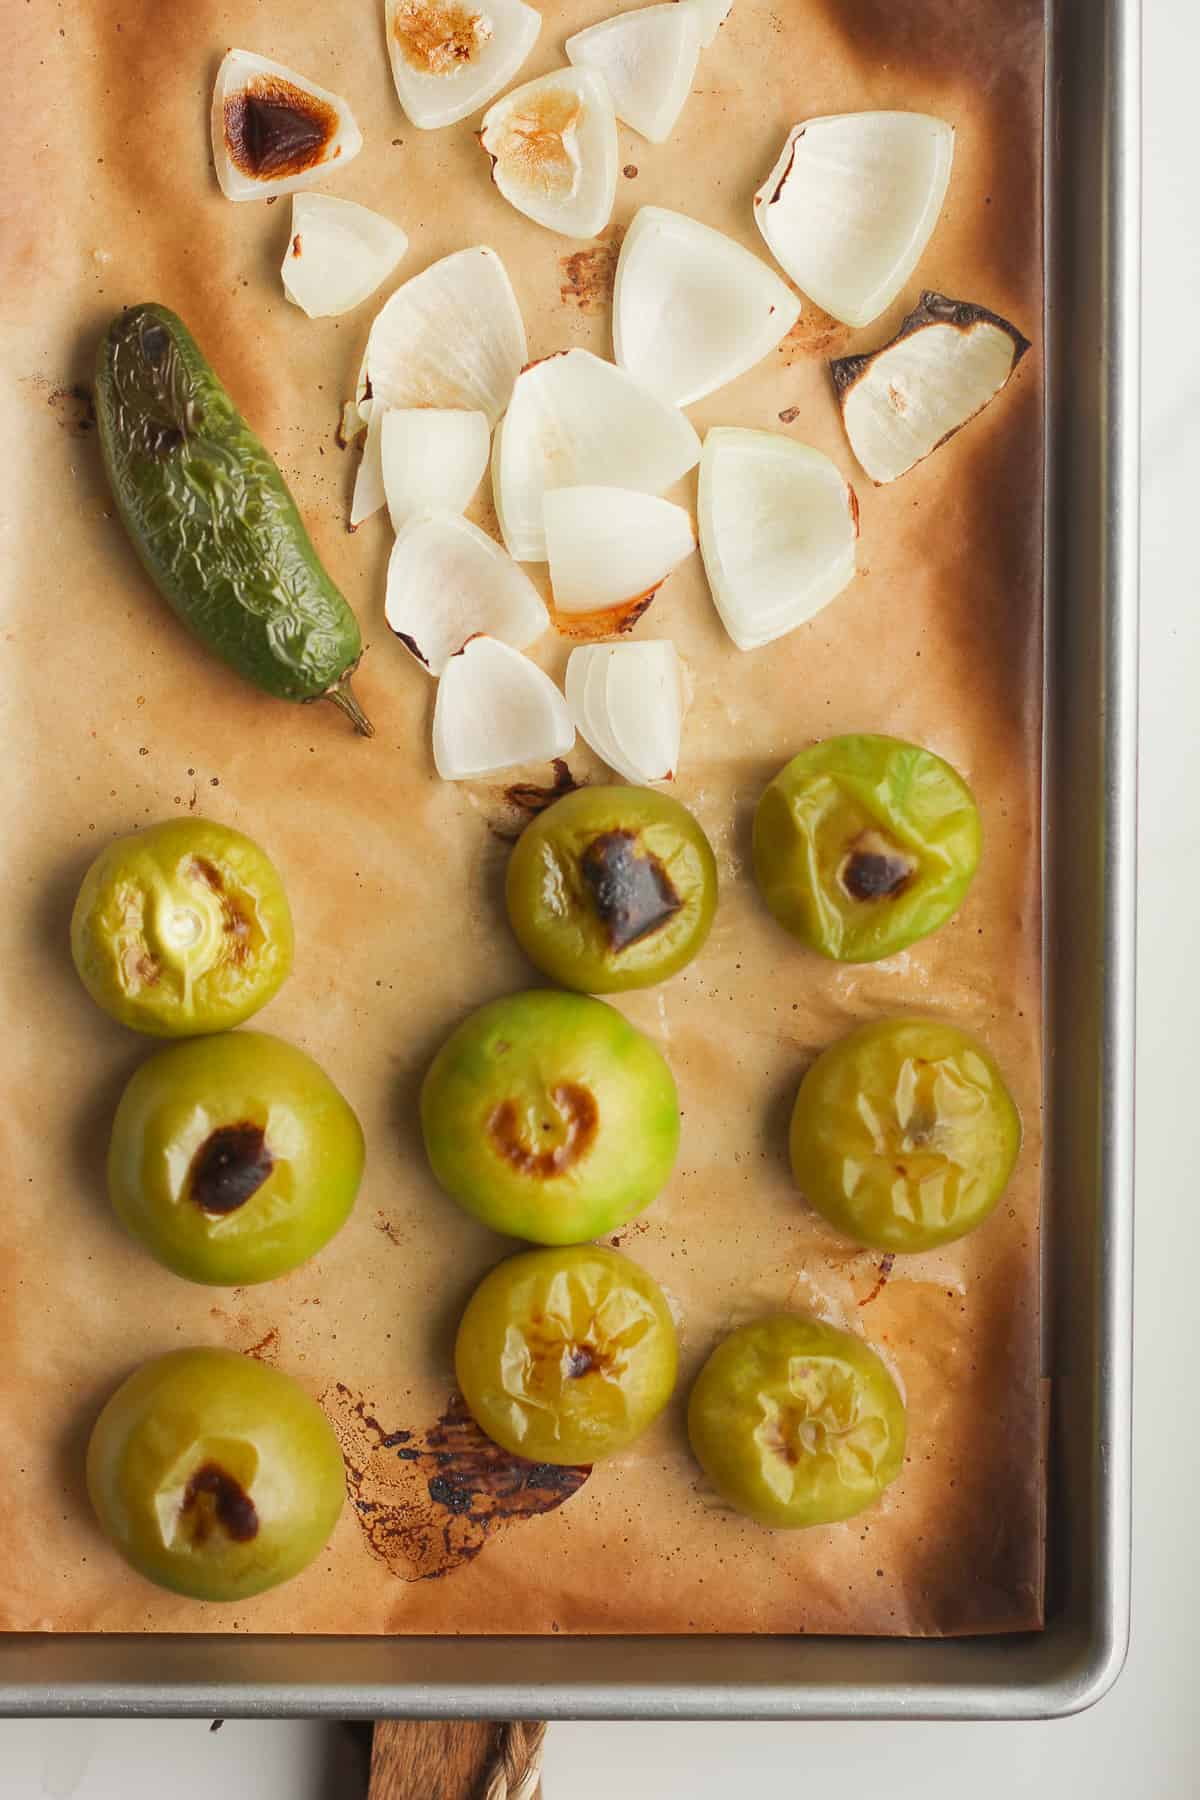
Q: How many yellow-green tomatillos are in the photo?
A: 9